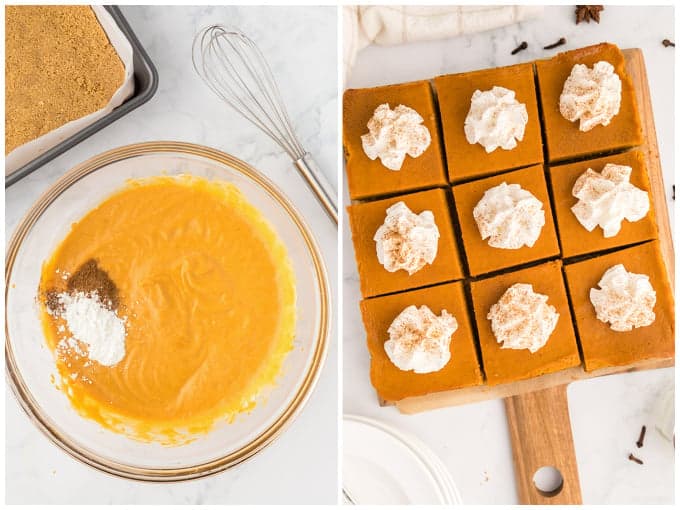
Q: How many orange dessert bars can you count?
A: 9